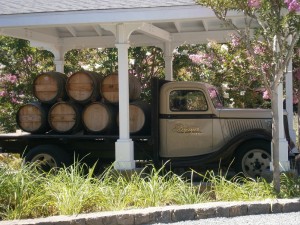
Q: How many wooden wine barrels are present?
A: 7